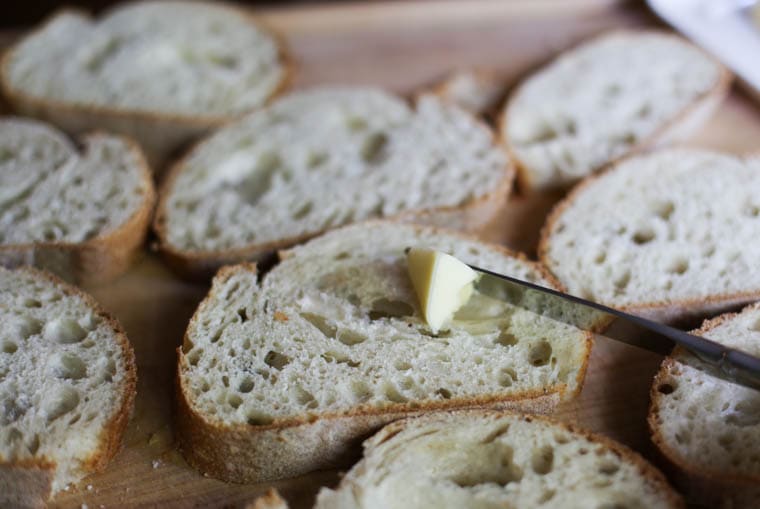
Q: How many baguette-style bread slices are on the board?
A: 9